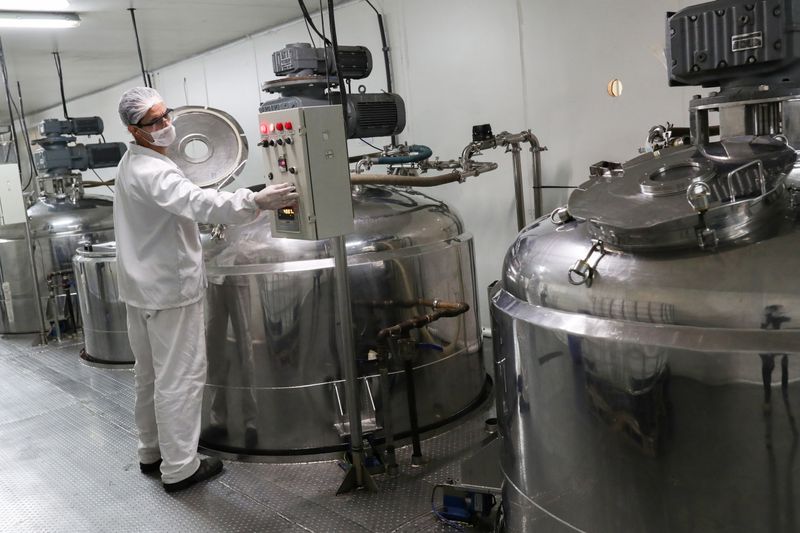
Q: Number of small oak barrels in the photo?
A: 0